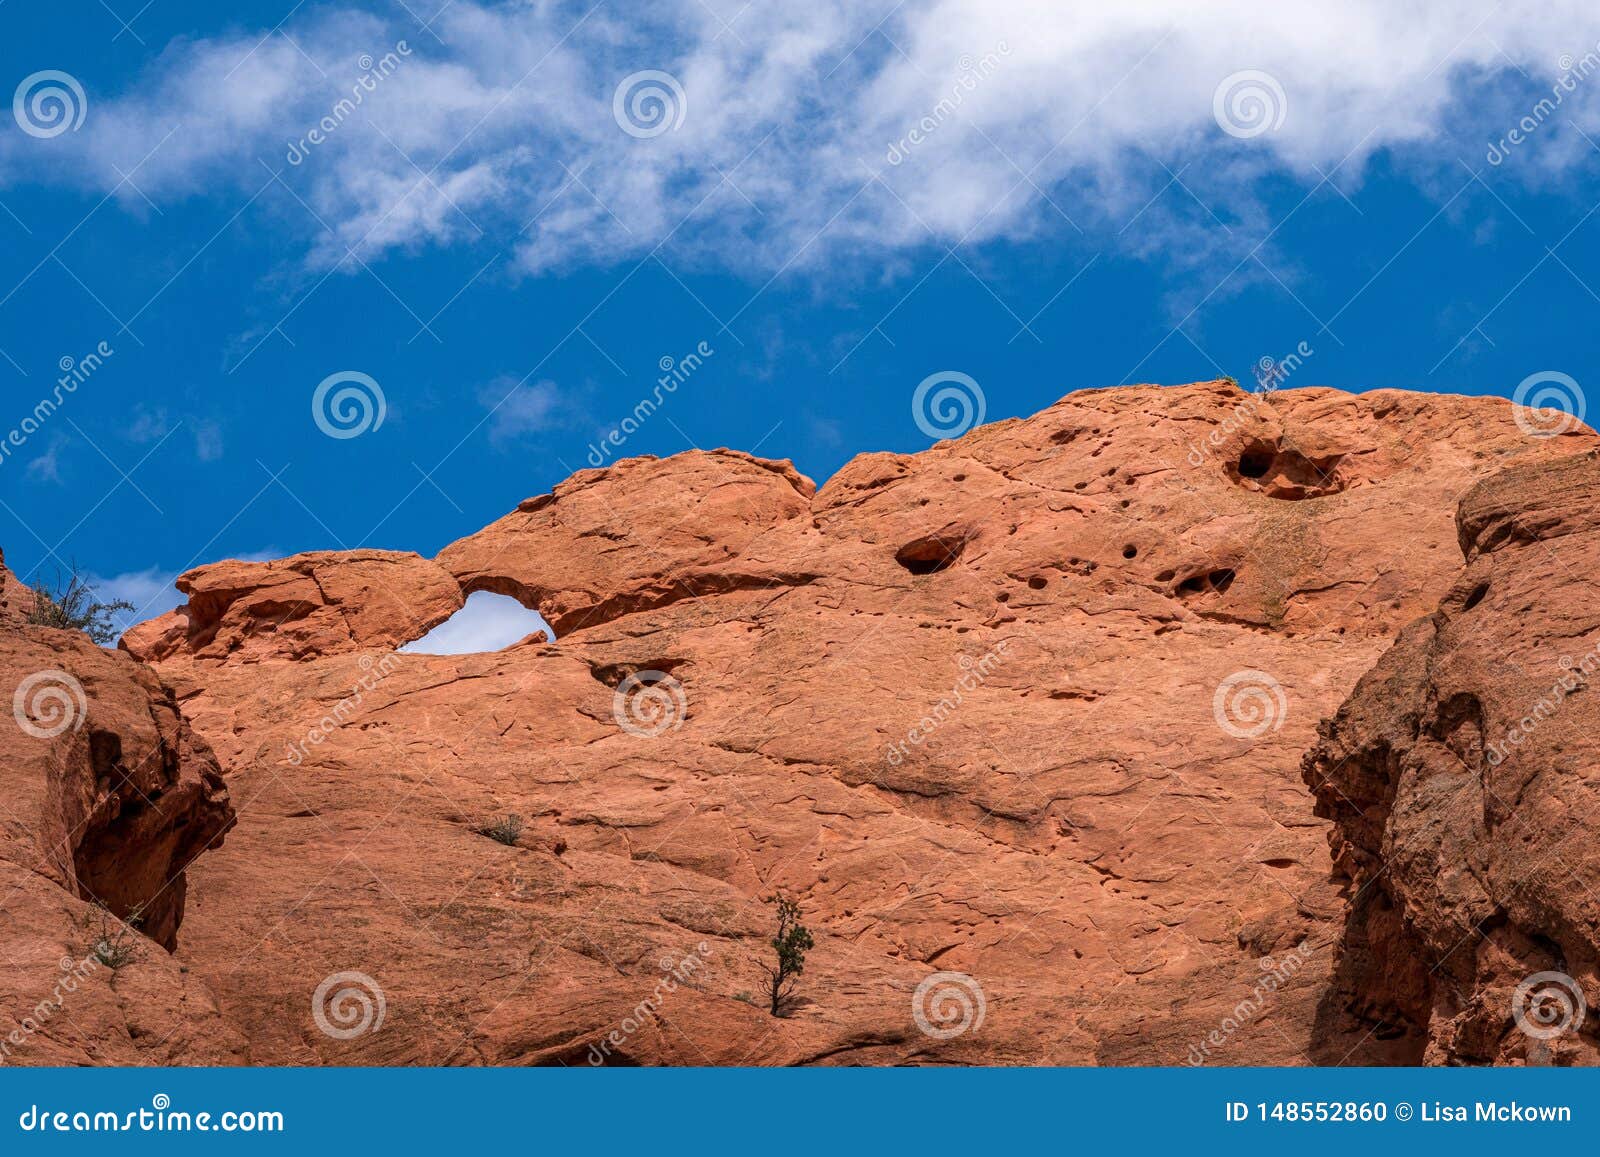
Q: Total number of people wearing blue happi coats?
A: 0